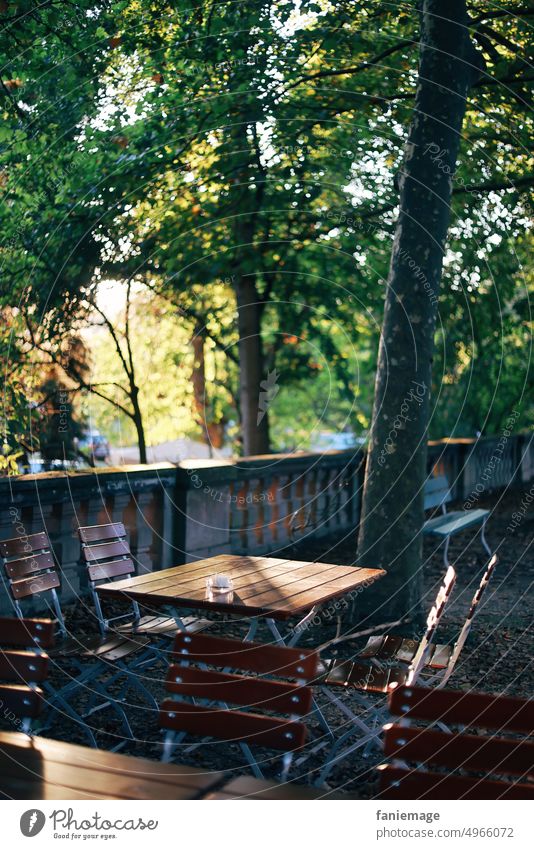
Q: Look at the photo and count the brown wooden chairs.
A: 7